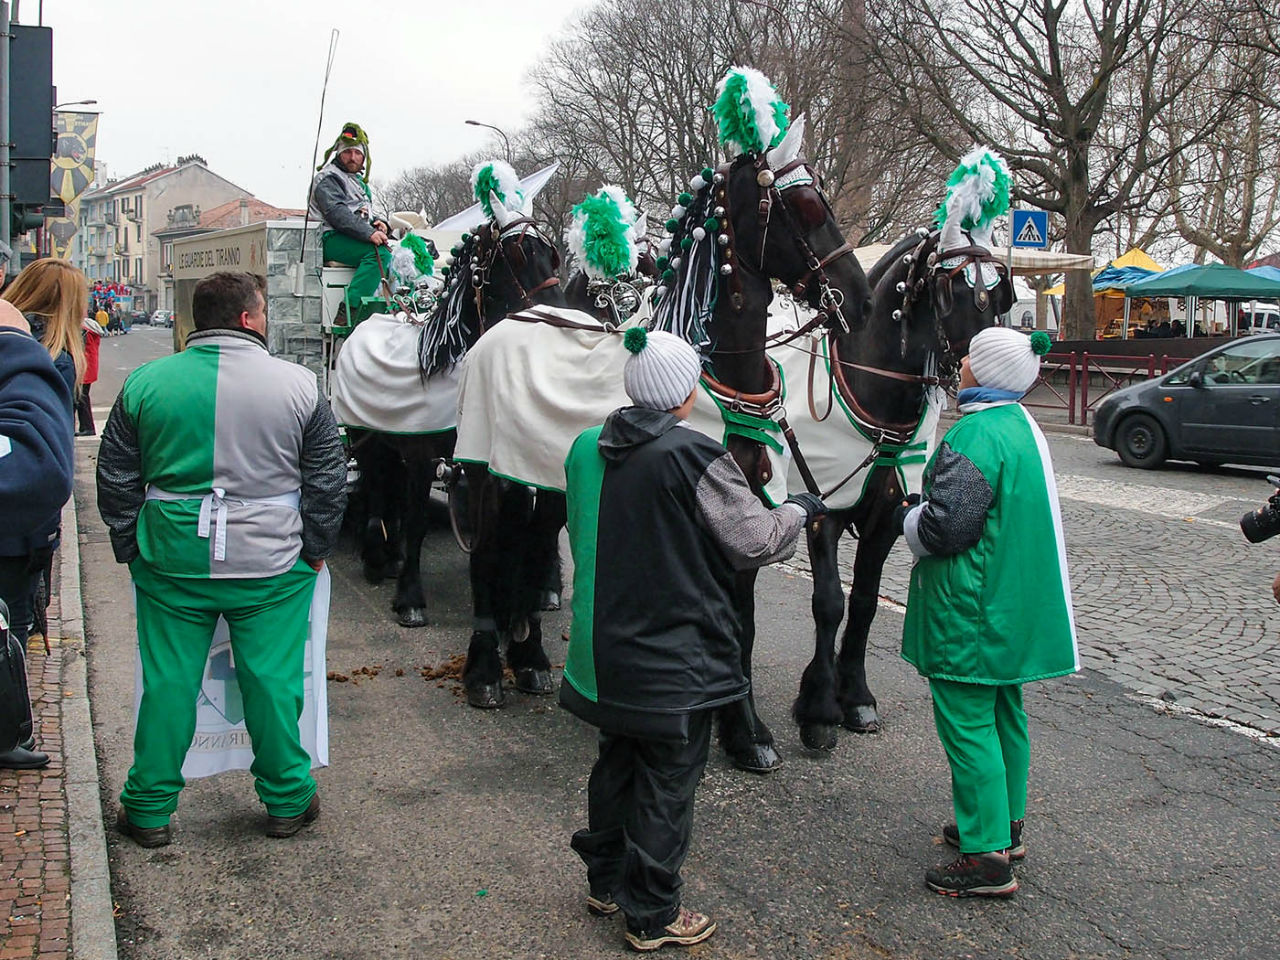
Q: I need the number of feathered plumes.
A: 5